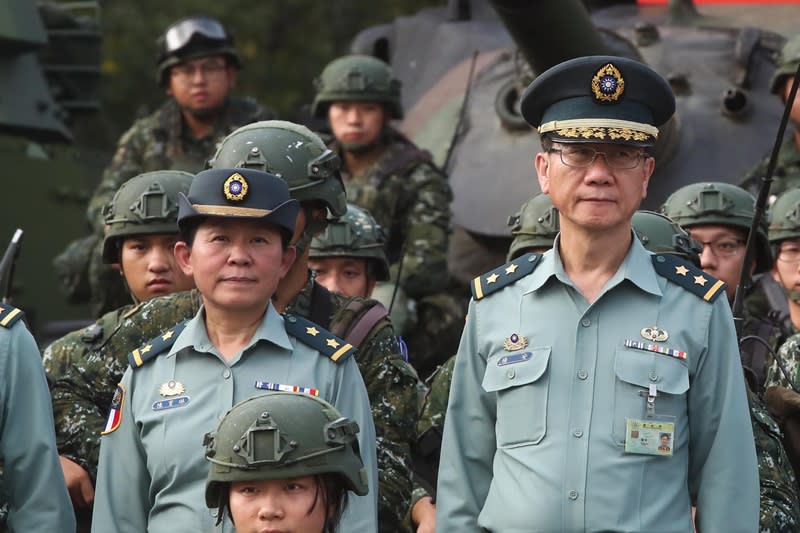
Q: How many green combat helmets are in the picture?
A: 11